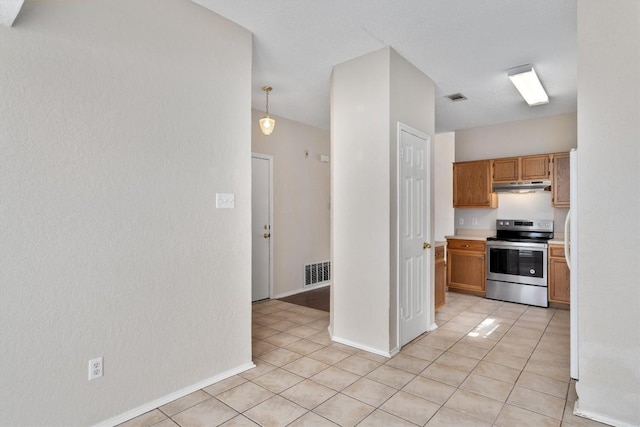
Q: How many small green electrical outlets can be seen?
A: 0